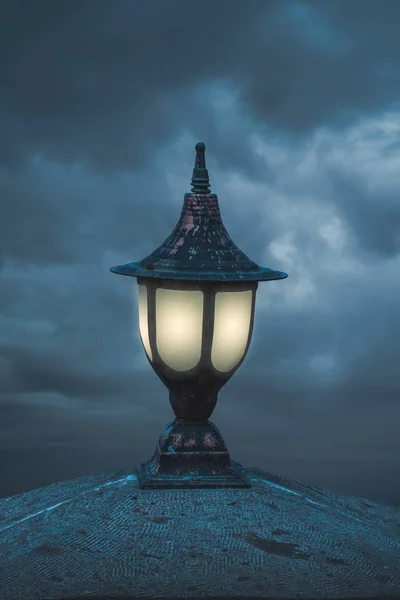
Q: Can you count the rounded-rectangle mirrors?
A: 0